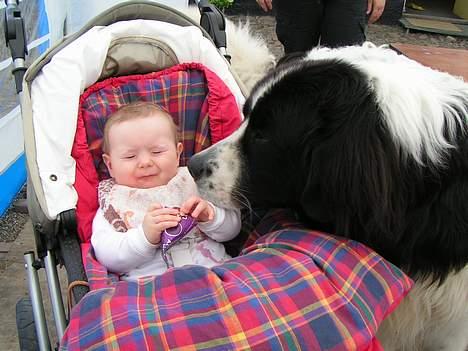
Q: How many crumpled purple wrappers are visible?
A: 1